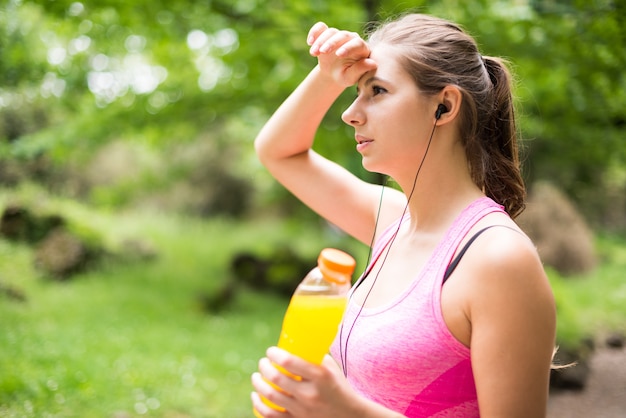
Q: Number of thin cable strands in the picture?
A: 2